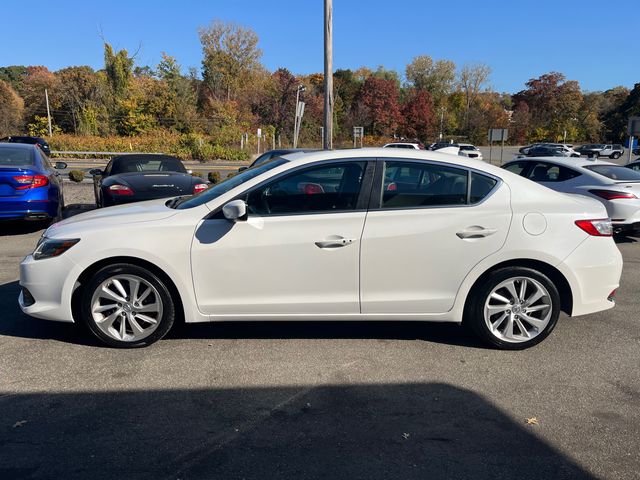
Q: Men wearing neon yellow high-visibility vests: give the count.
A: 0